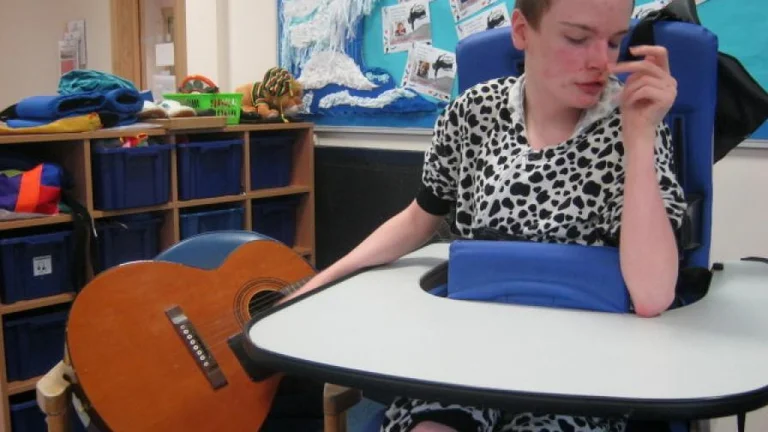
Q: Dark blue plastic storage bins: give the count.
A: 9